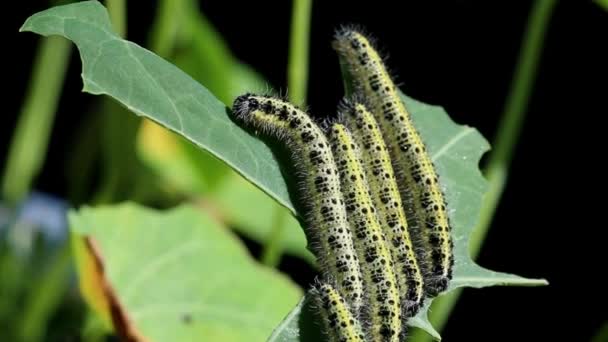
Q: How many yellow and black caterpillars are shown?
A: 5